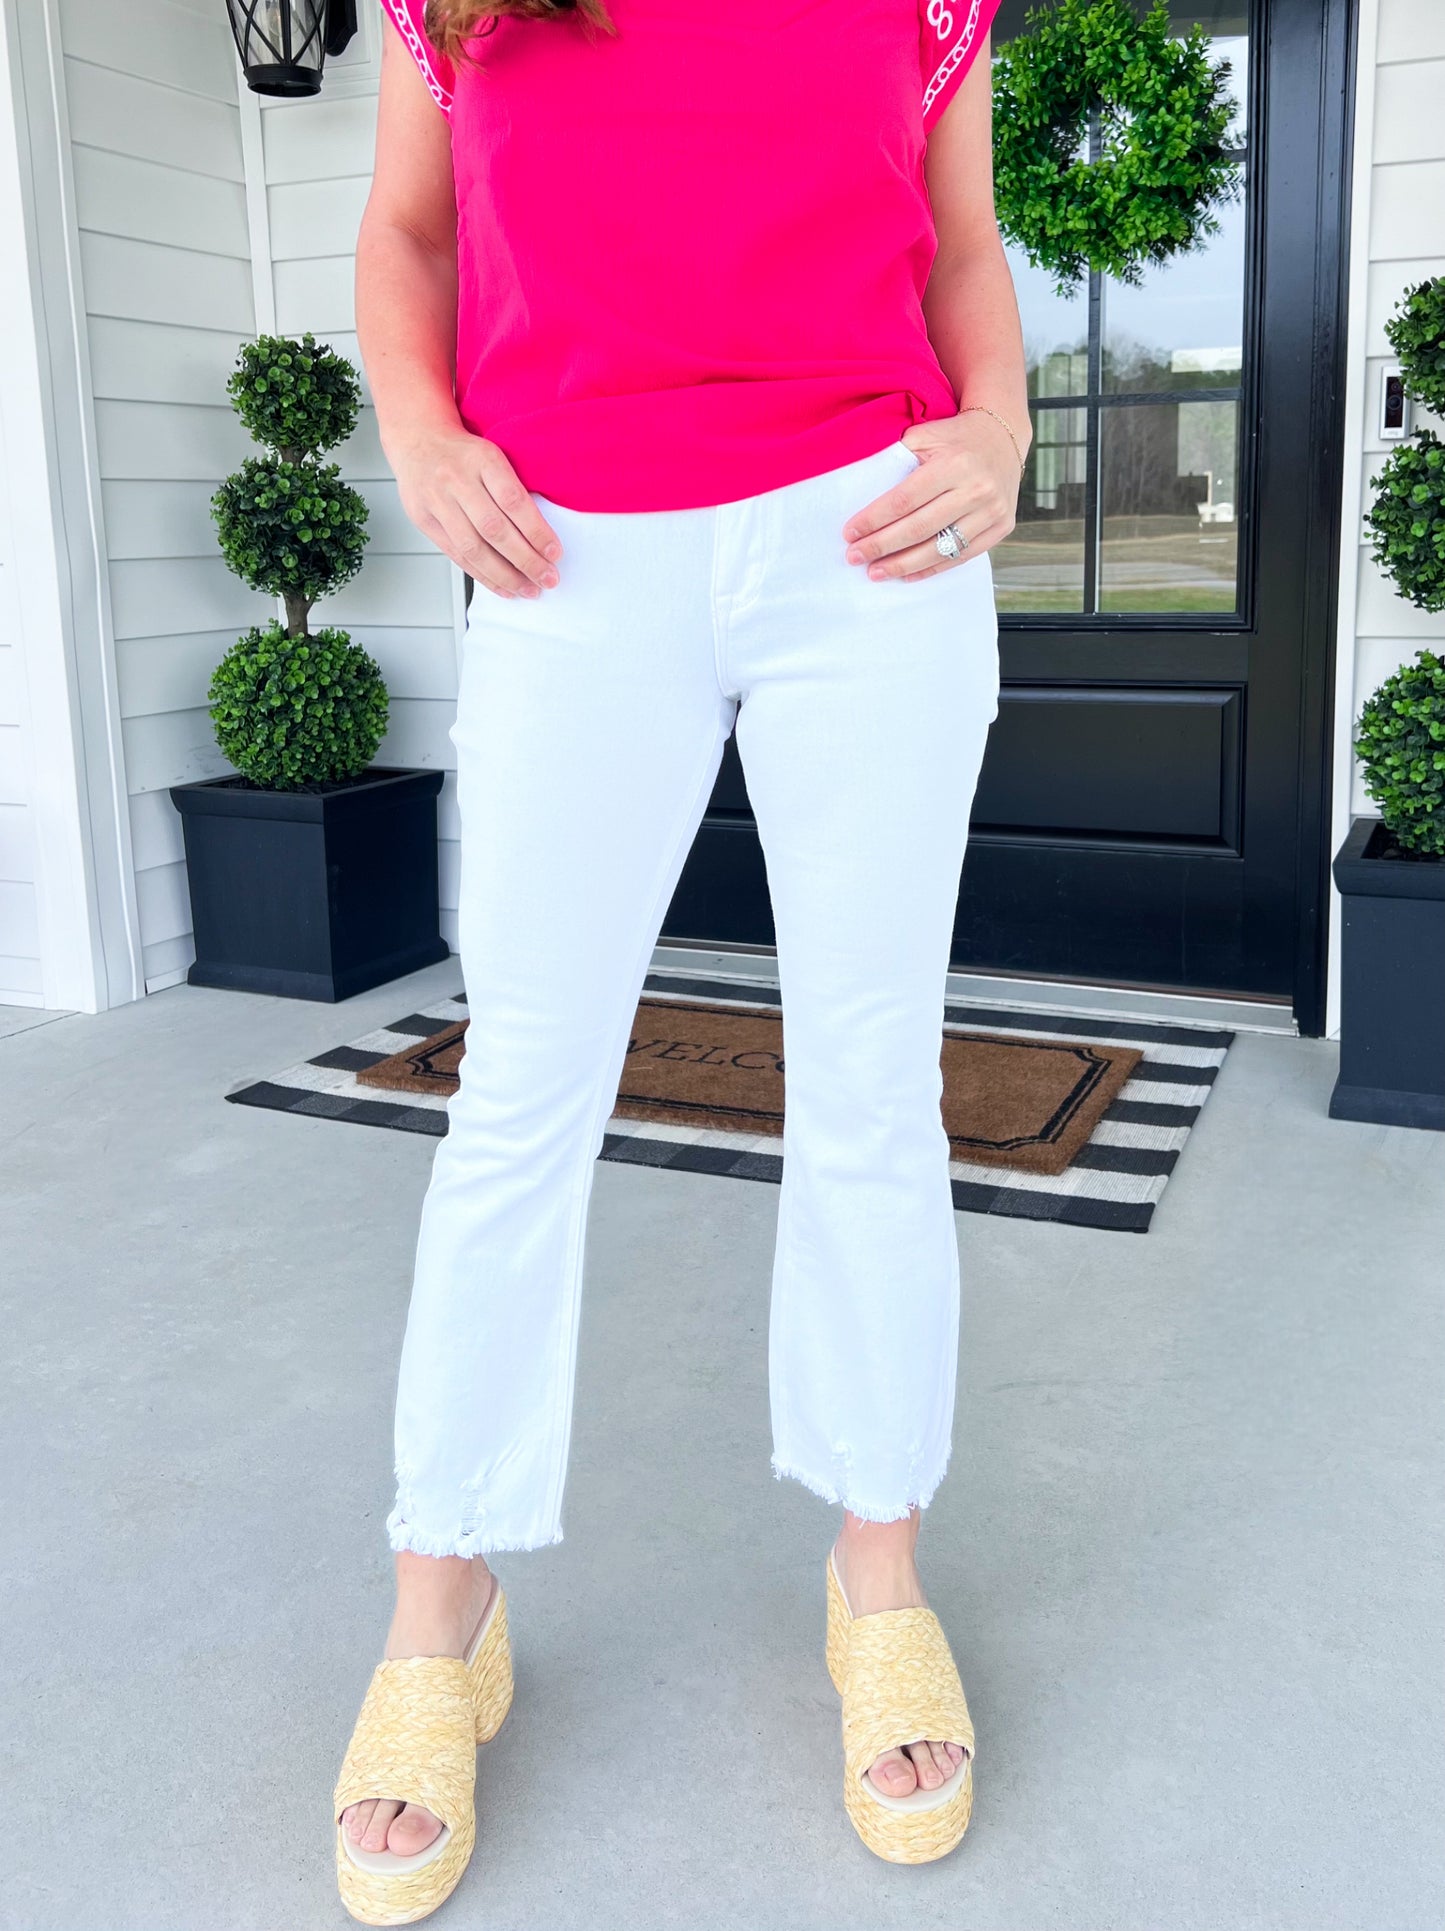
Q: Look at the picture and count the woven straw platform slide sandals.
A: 2